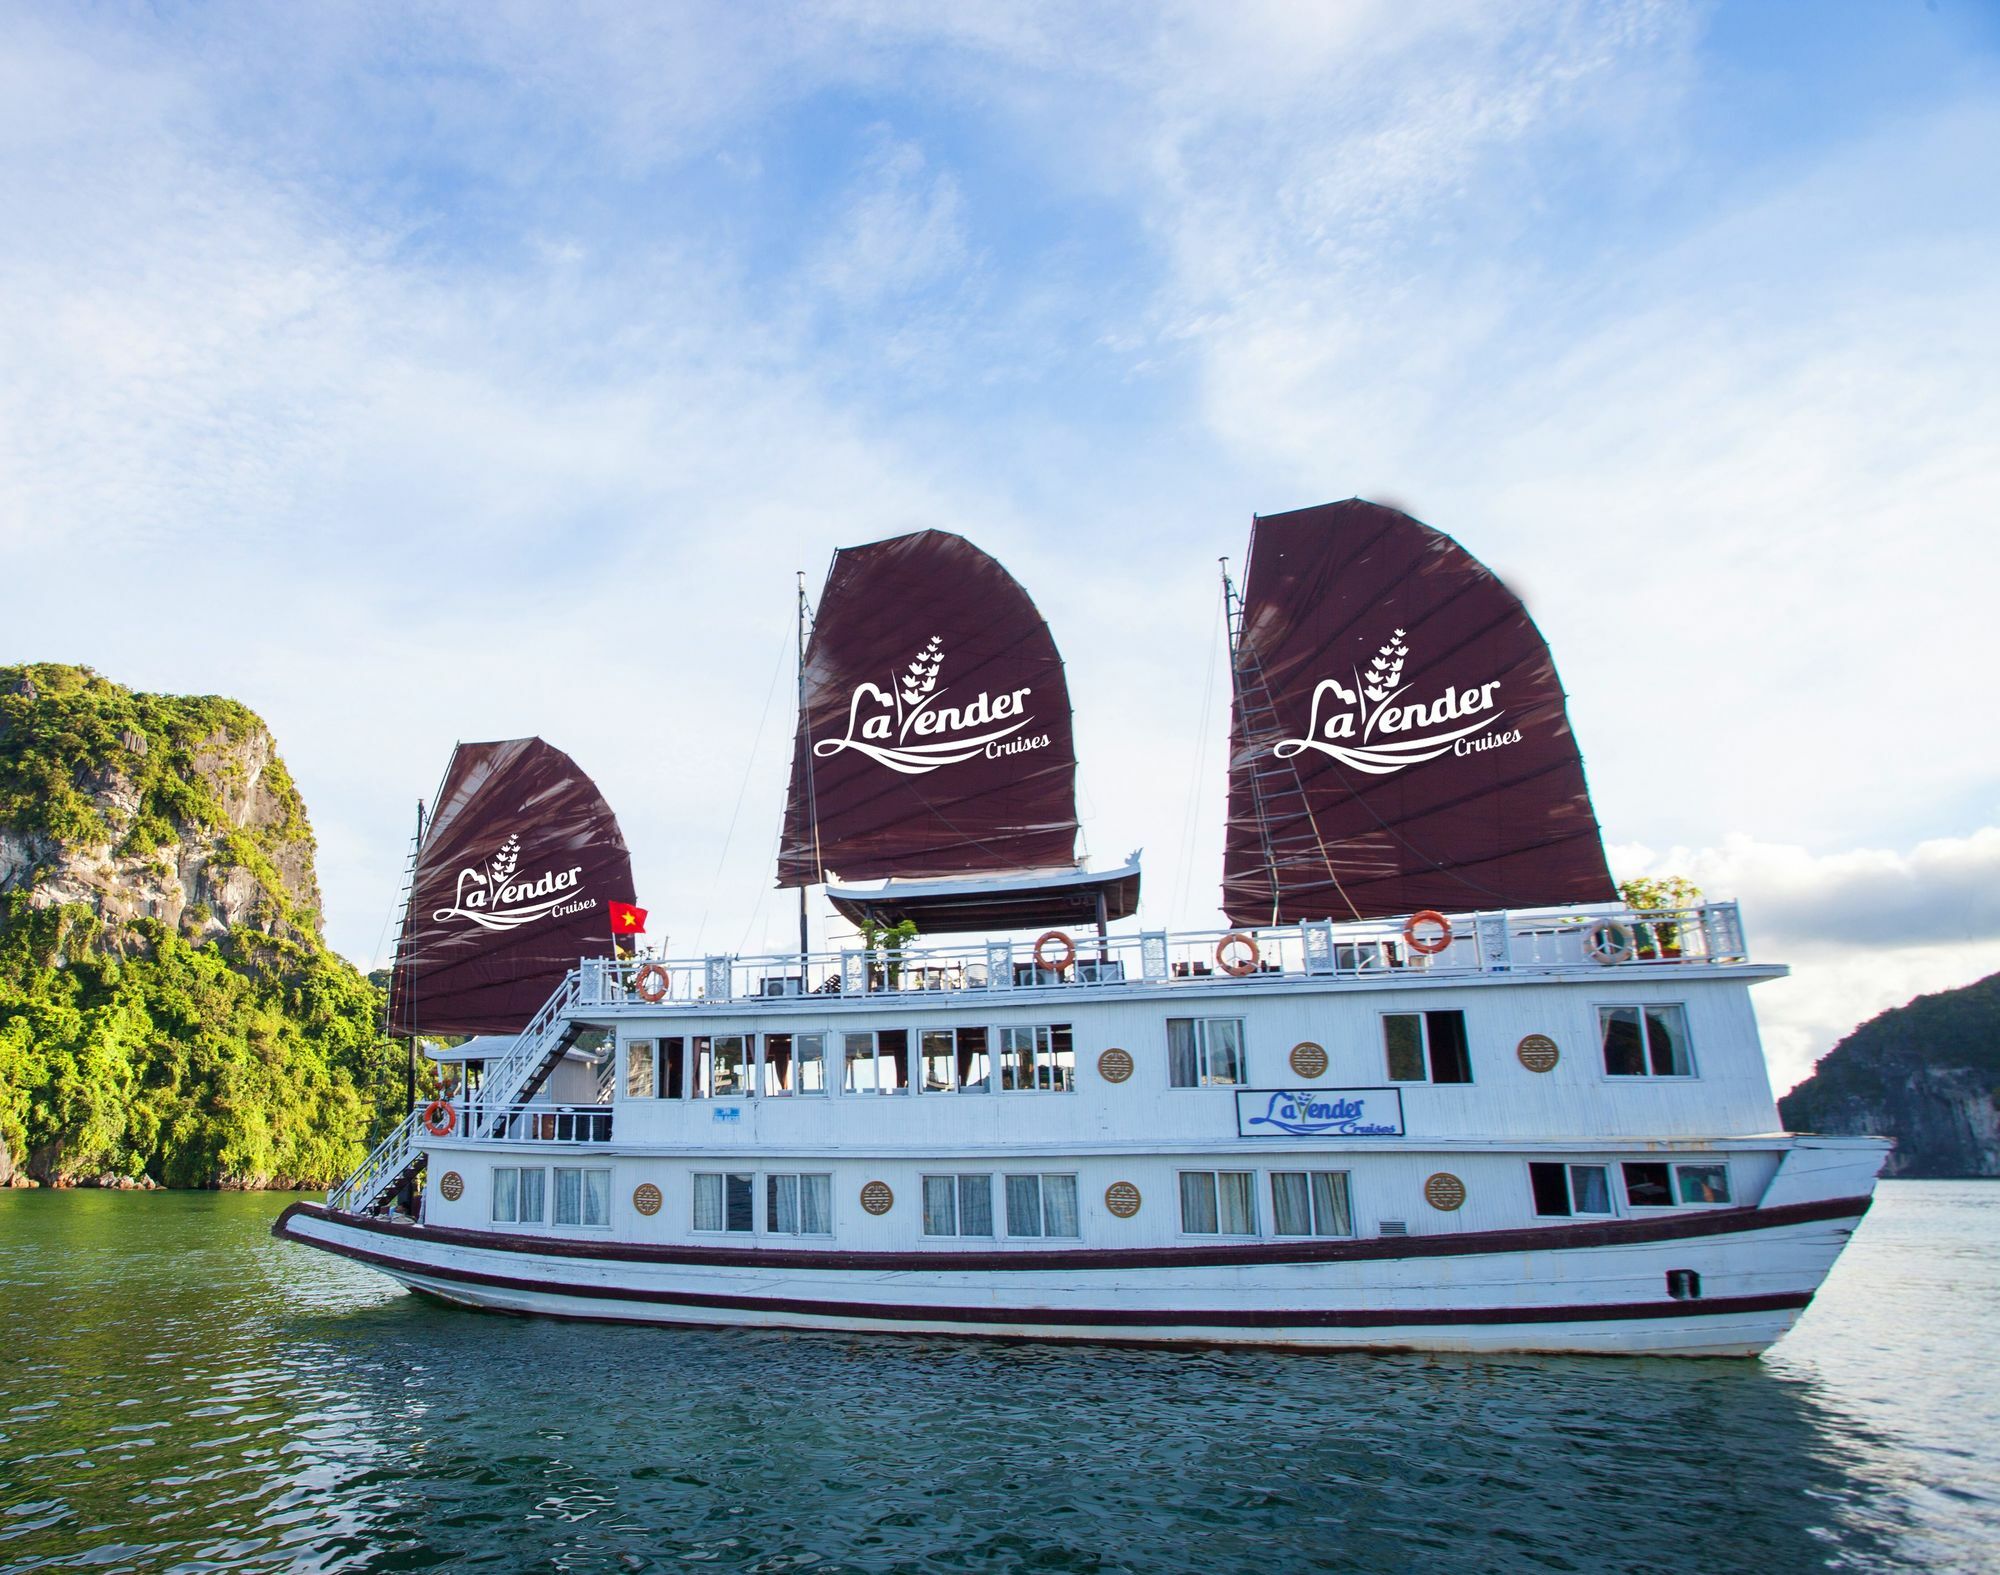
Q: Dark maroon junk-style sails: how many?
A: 3